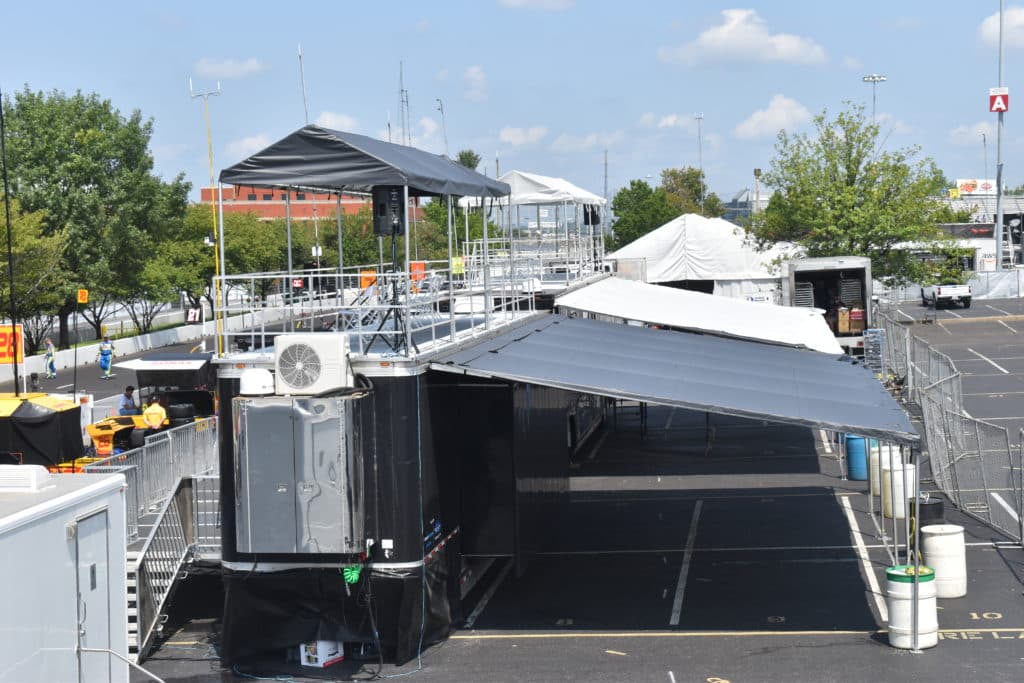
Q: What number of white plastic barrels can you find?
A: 4